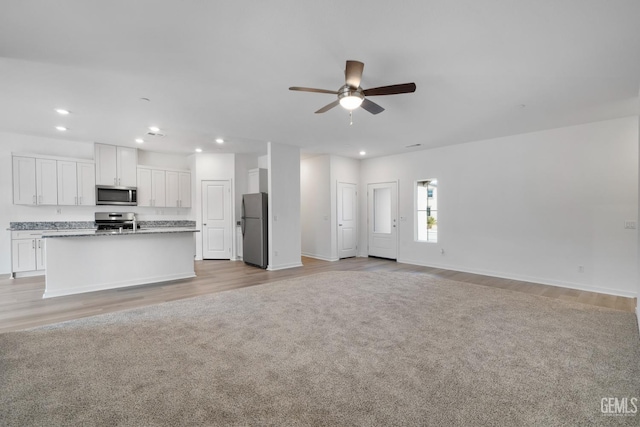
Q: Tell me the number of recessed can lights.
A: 7